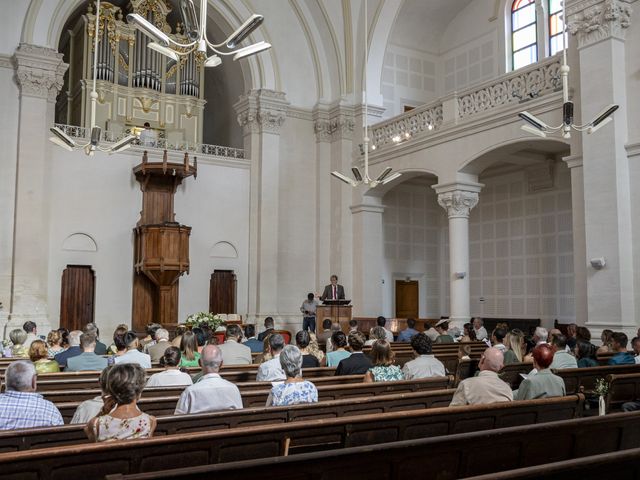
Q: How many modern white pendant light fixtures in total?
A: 4